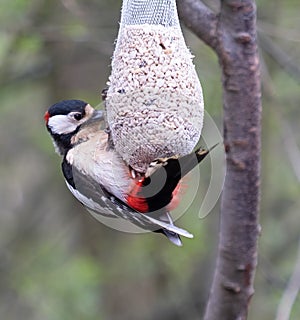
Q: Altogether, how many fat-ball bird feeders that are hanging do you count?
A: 1